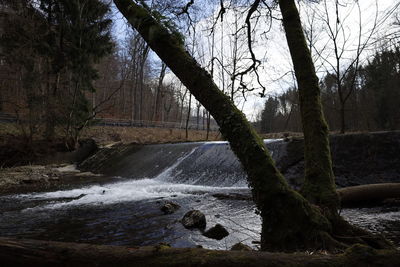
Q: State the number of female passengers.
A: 0